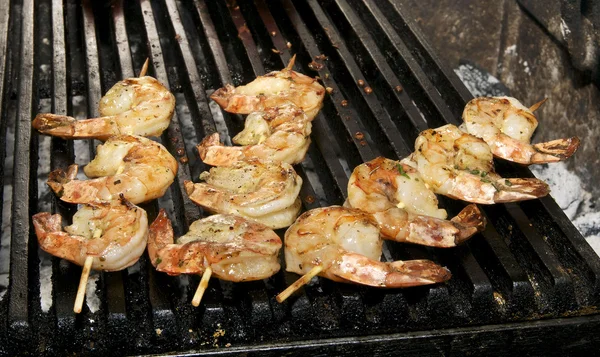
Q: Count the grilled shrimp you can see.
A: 11